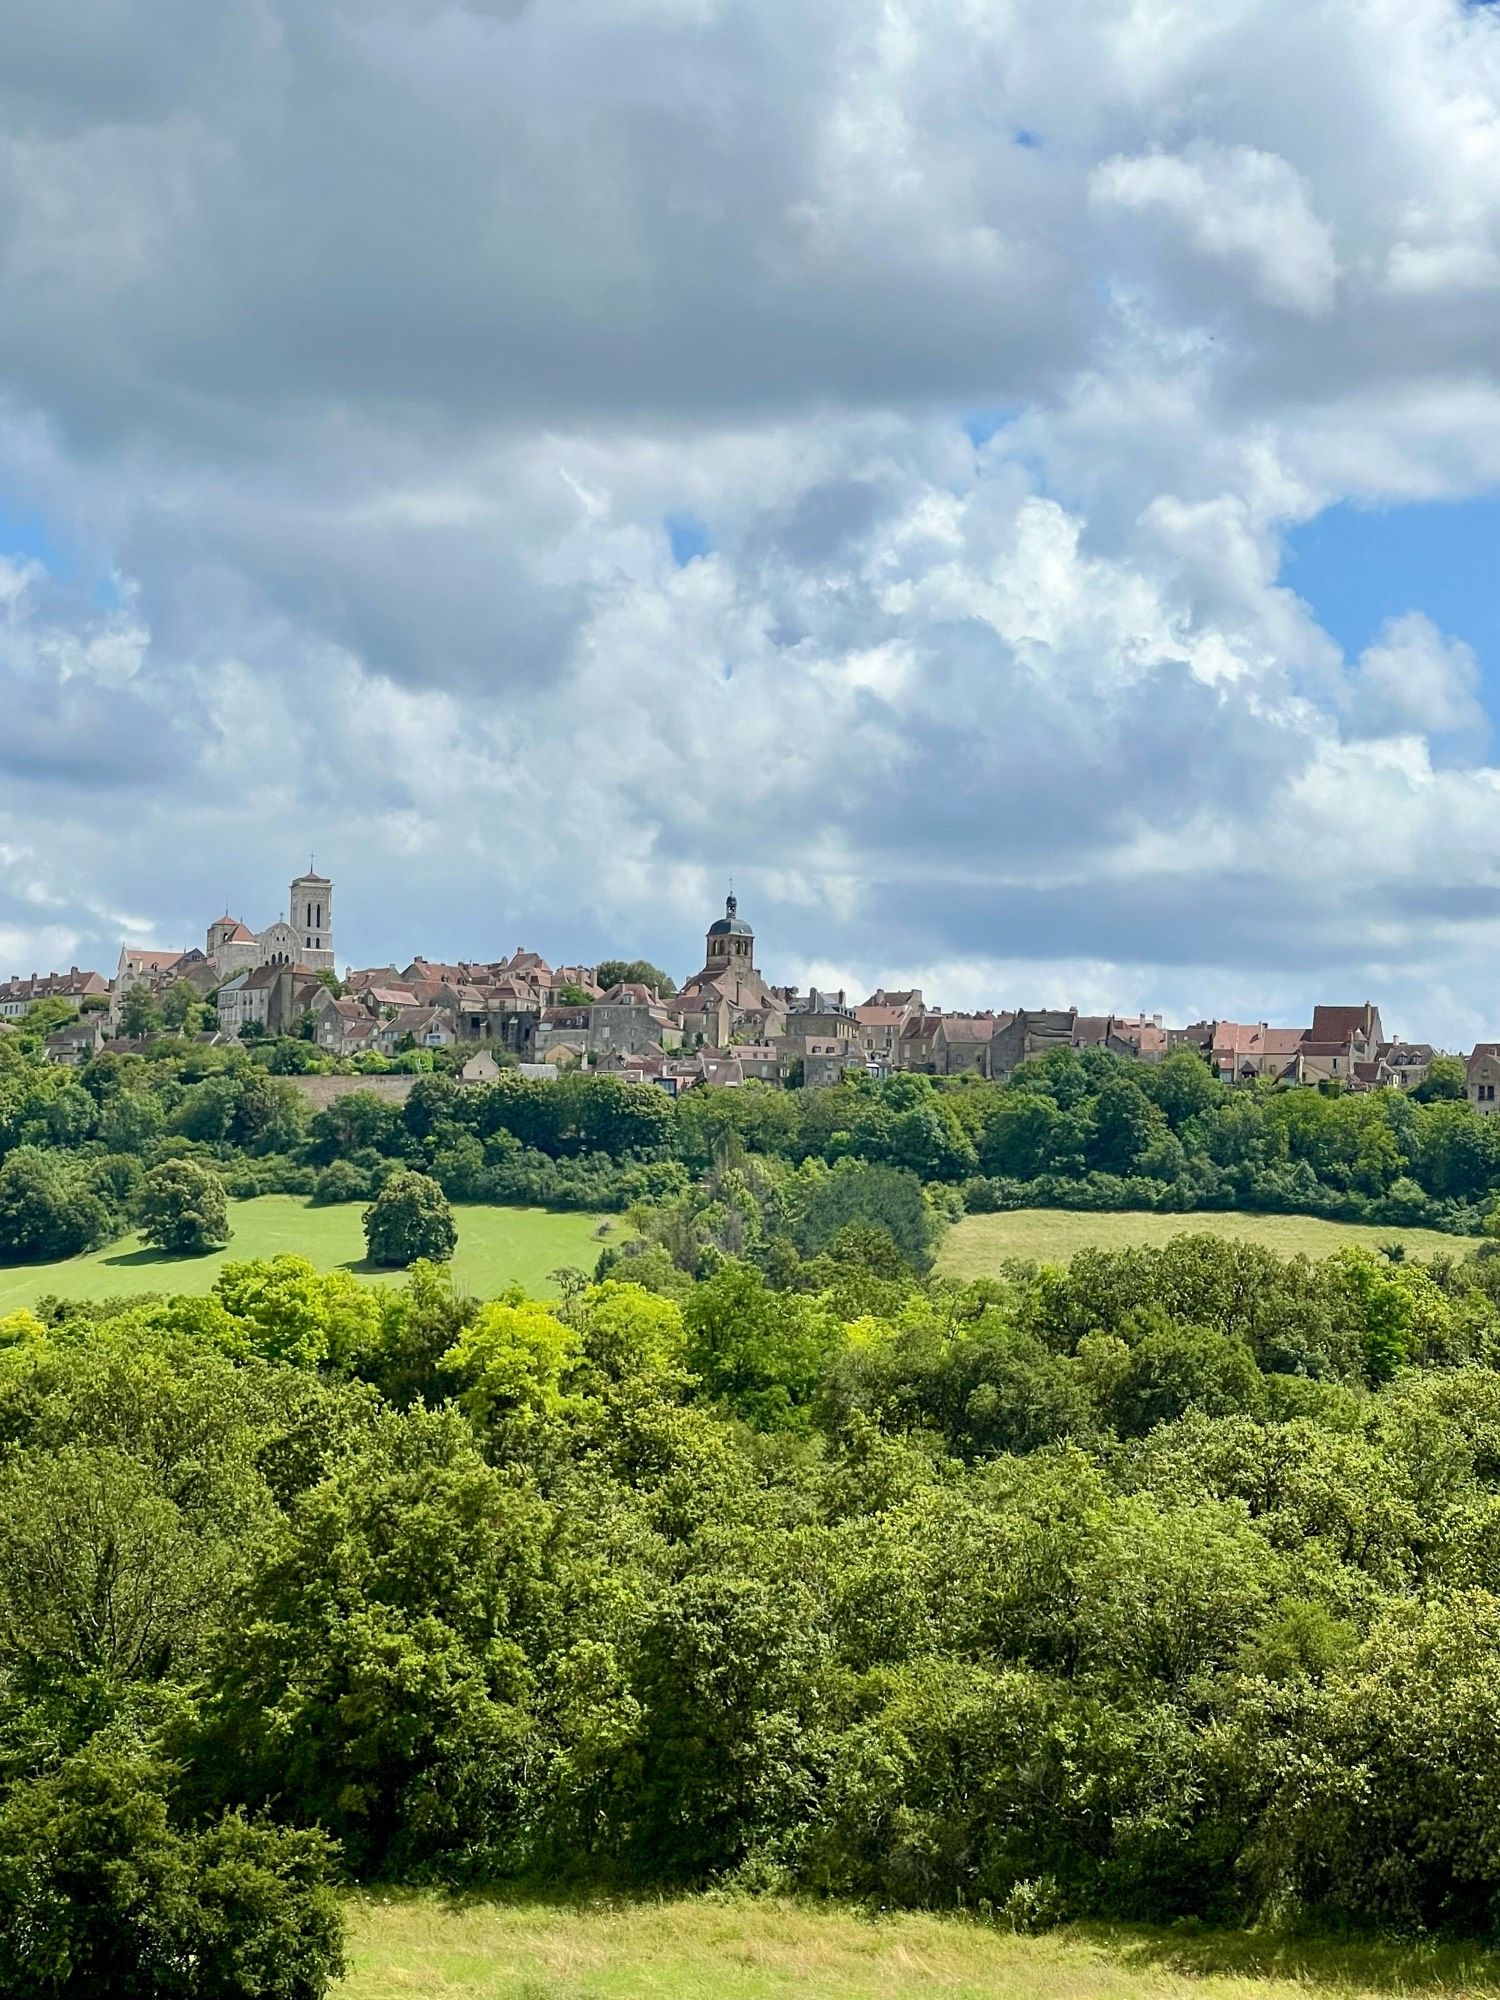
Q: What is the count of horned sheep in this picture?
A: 0